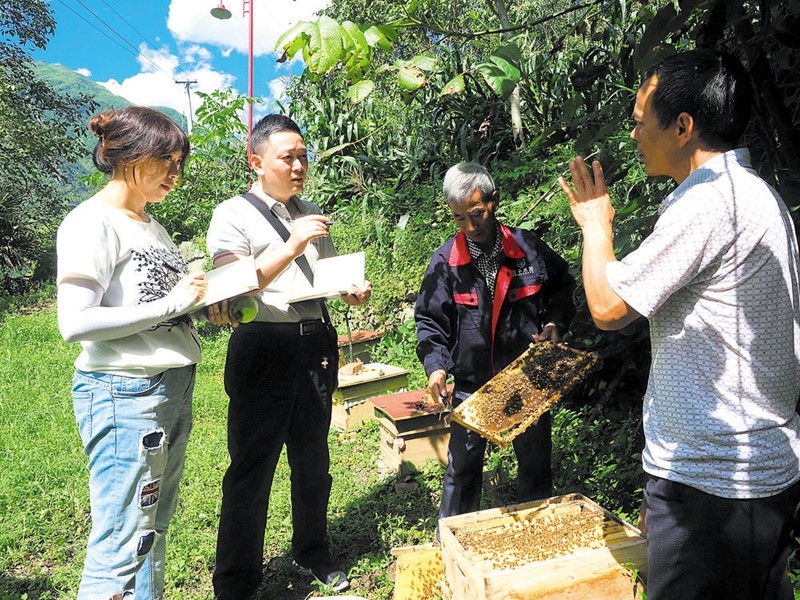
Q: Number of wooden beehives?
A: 4